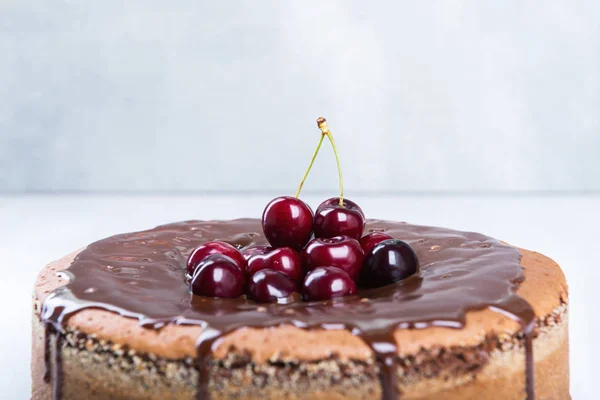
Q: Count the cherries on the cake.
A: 11